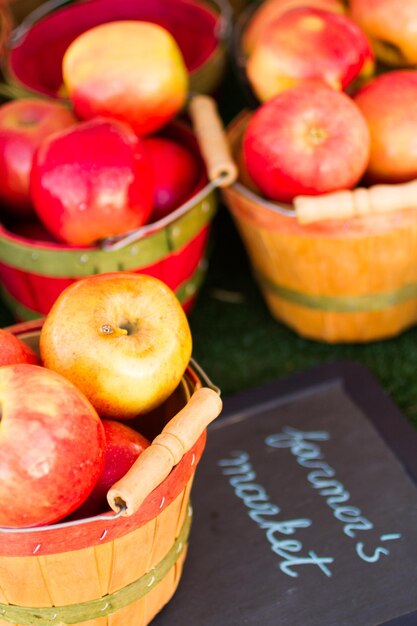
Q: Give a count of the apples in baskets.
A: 13